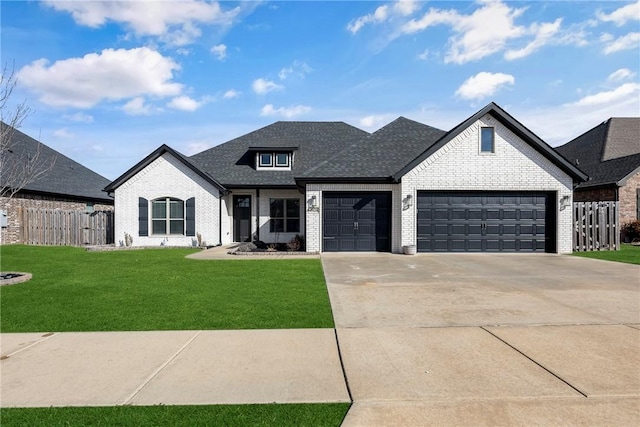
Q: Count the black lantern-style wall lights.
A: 3